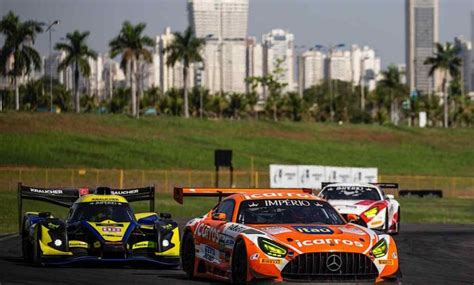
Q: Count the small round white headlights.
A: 2